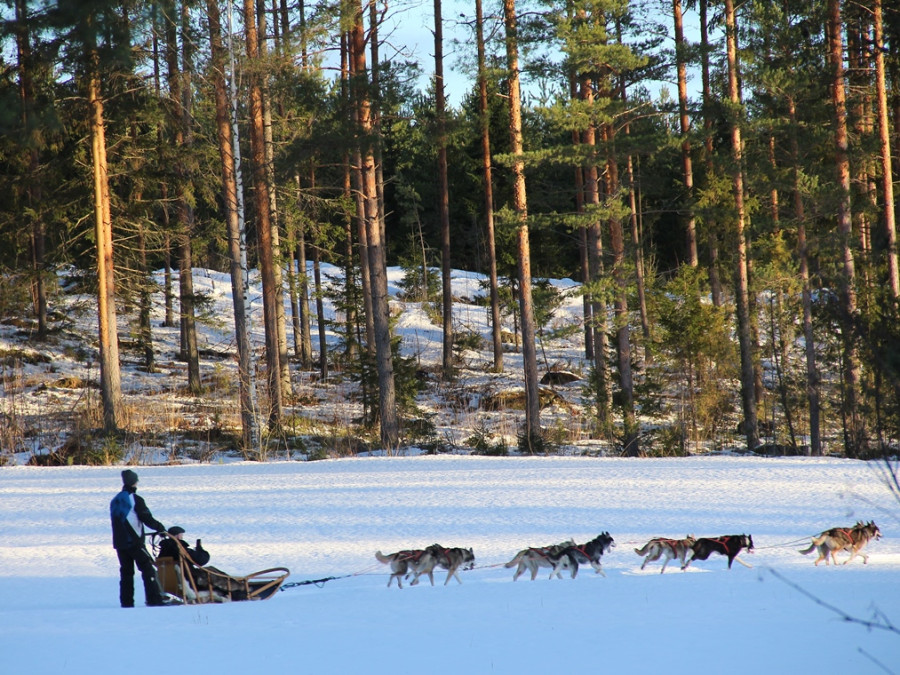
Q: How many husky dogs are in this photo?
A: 8